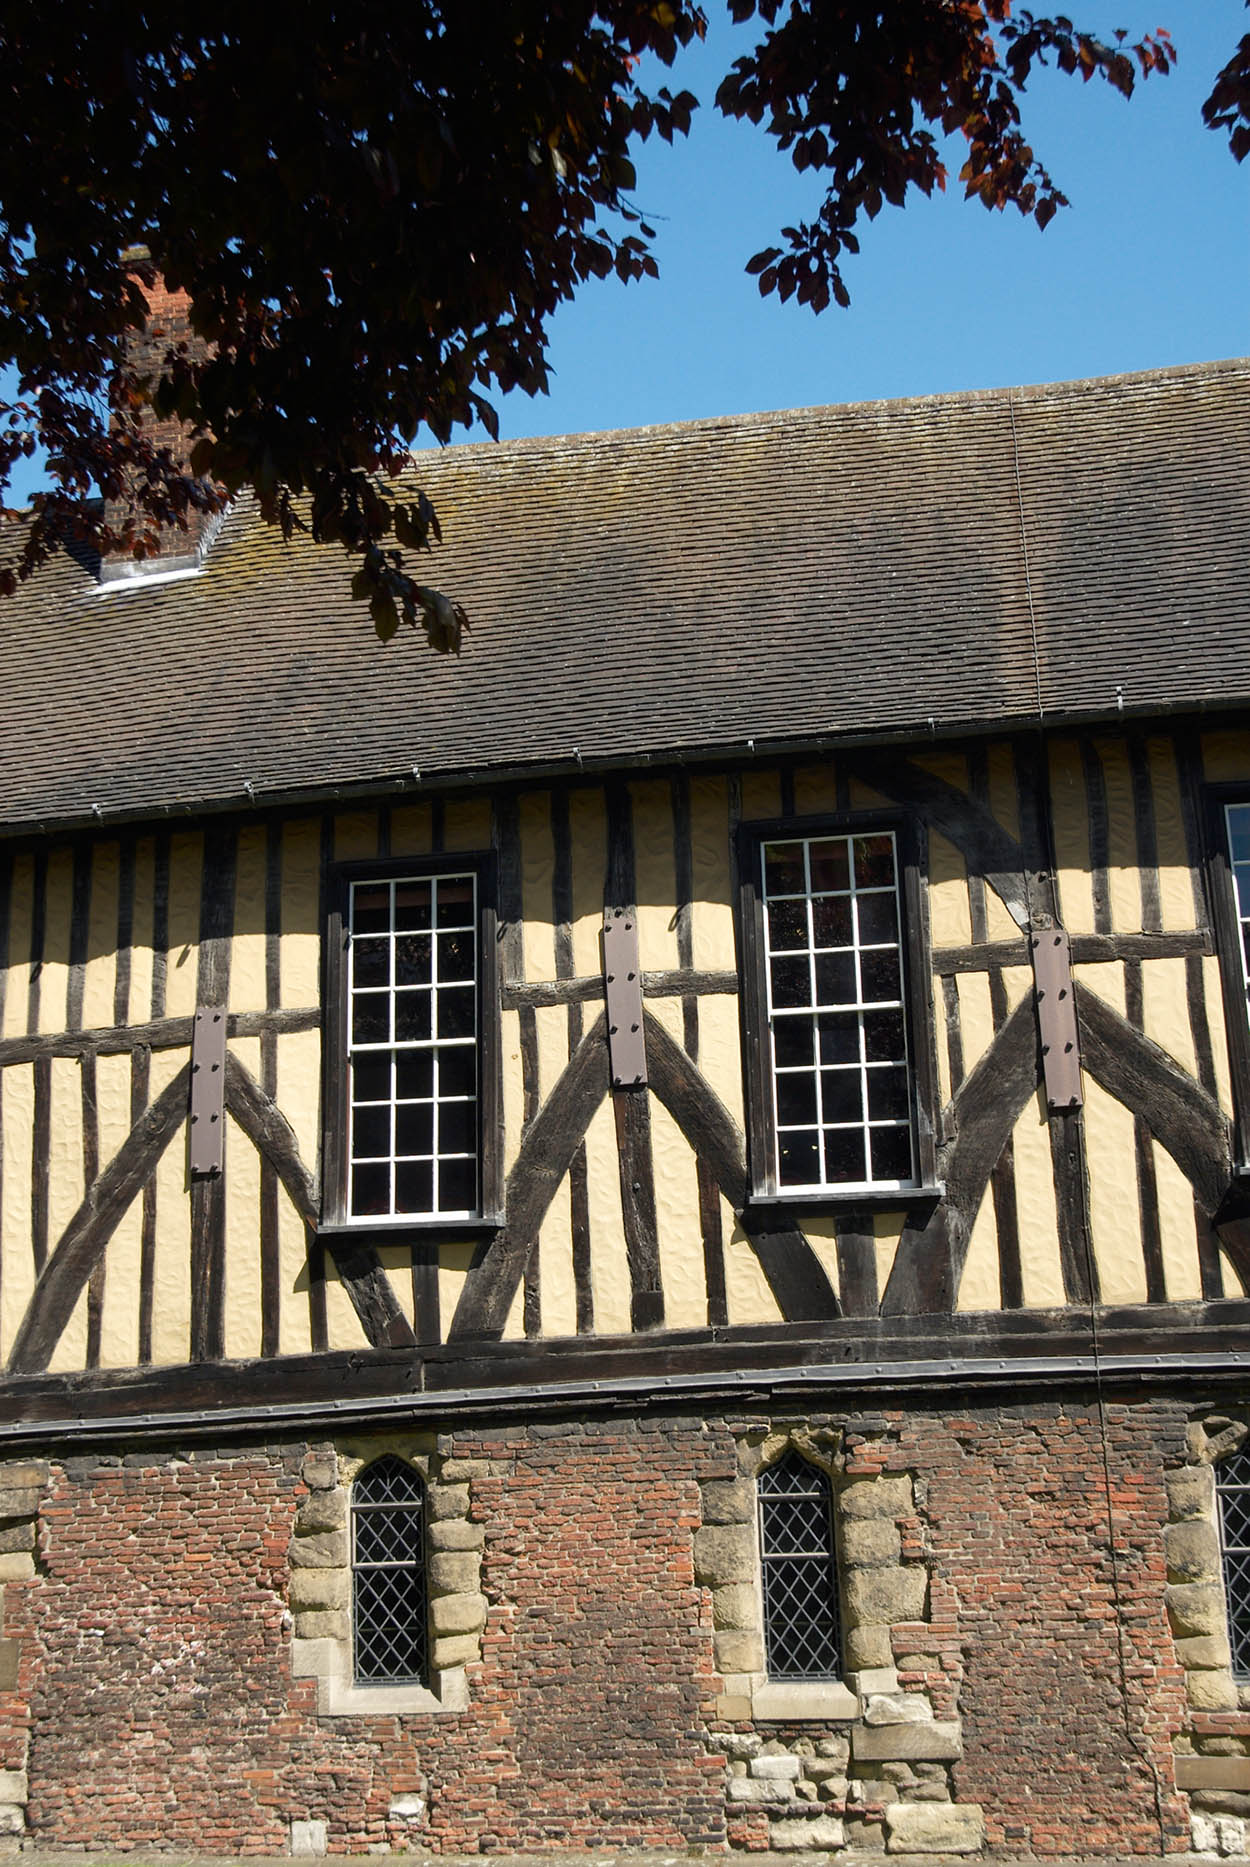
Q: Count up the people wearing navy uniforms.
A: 0